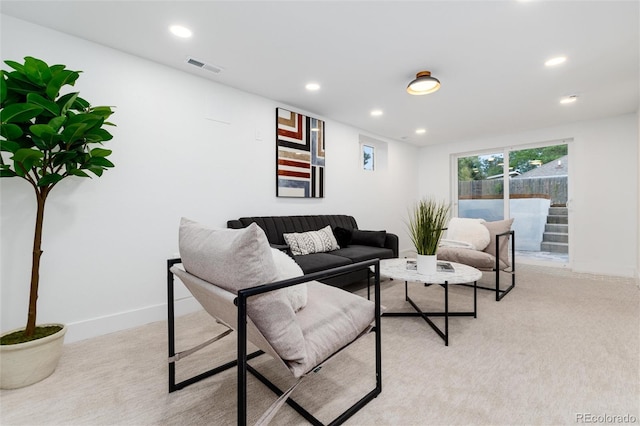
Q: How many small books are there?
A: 1